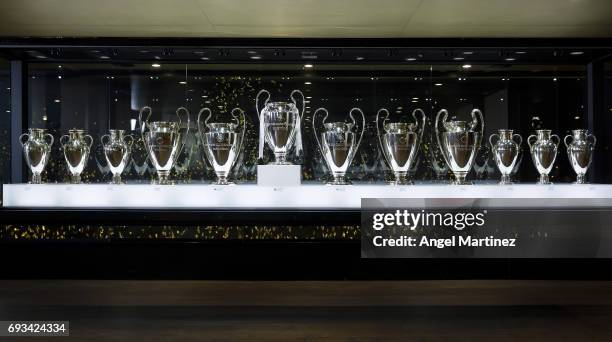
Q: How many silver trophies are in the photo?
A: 12